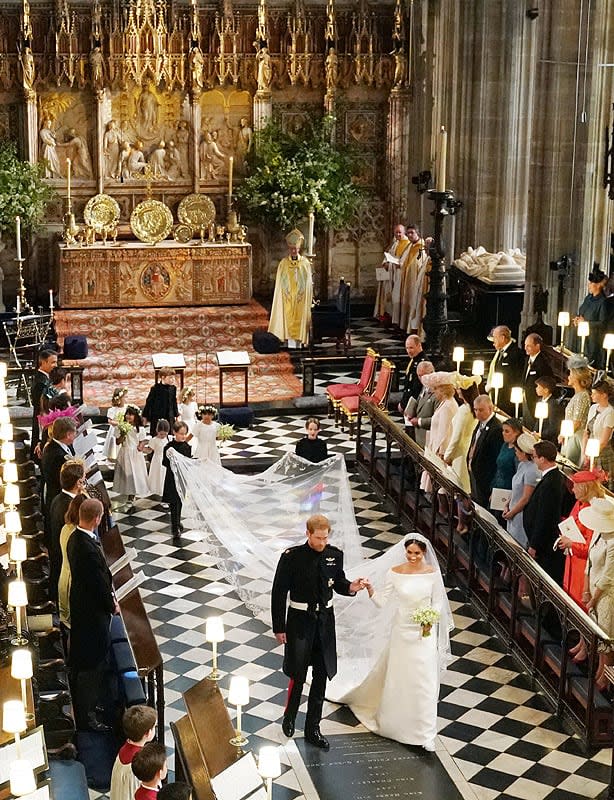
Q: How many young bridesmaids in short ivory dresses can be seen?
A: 5